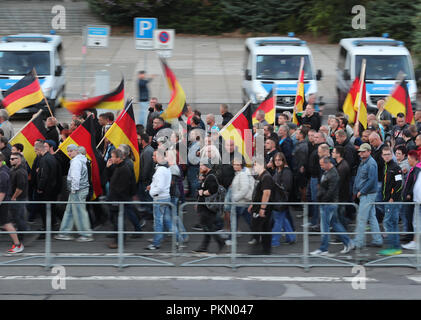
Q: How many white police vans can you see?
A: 3